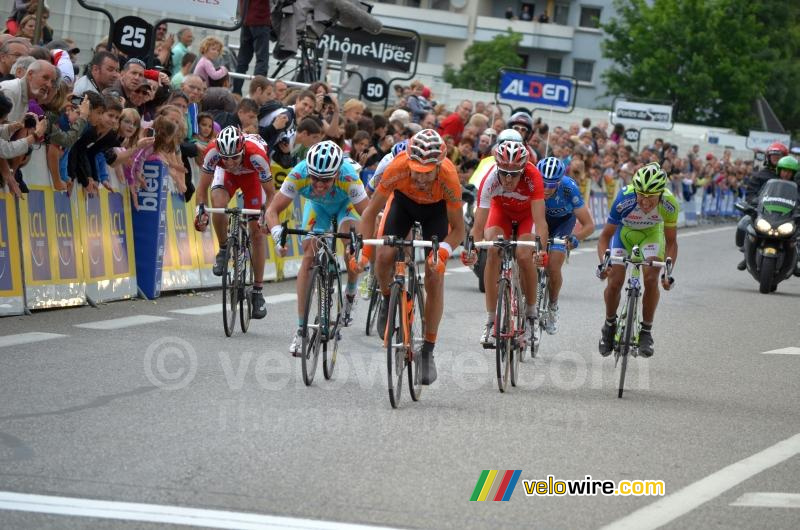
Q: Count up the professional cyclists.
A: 7